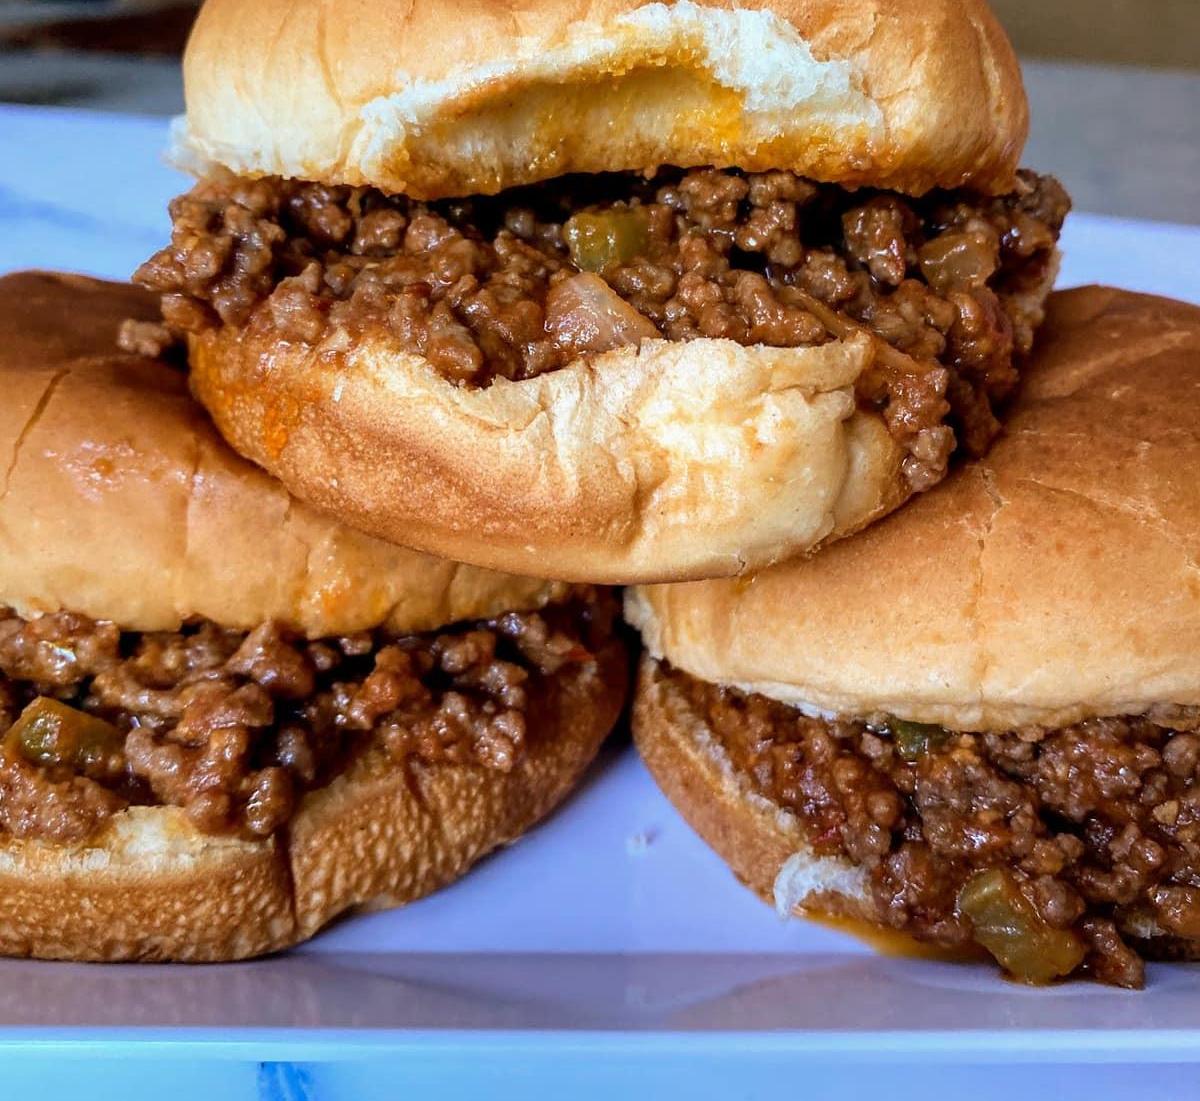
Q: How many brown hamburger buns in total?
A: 3